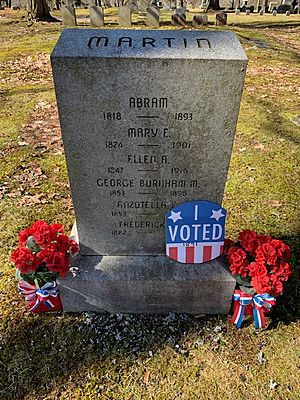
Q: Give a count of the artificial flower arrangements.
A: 2